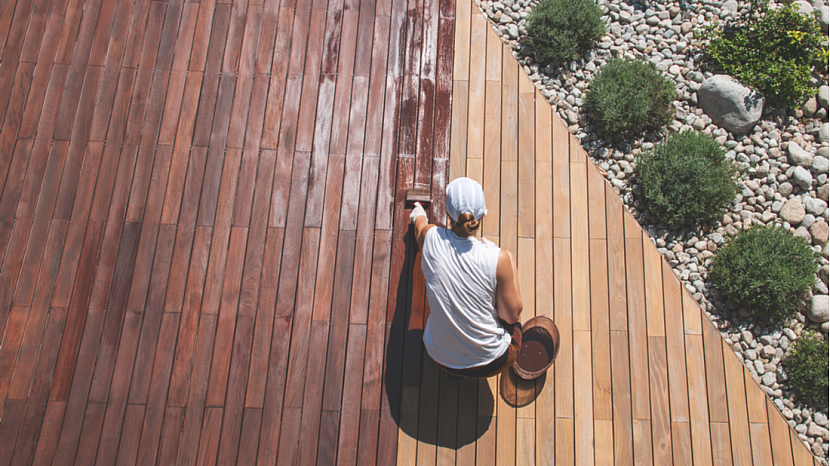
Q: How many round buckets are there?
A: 1